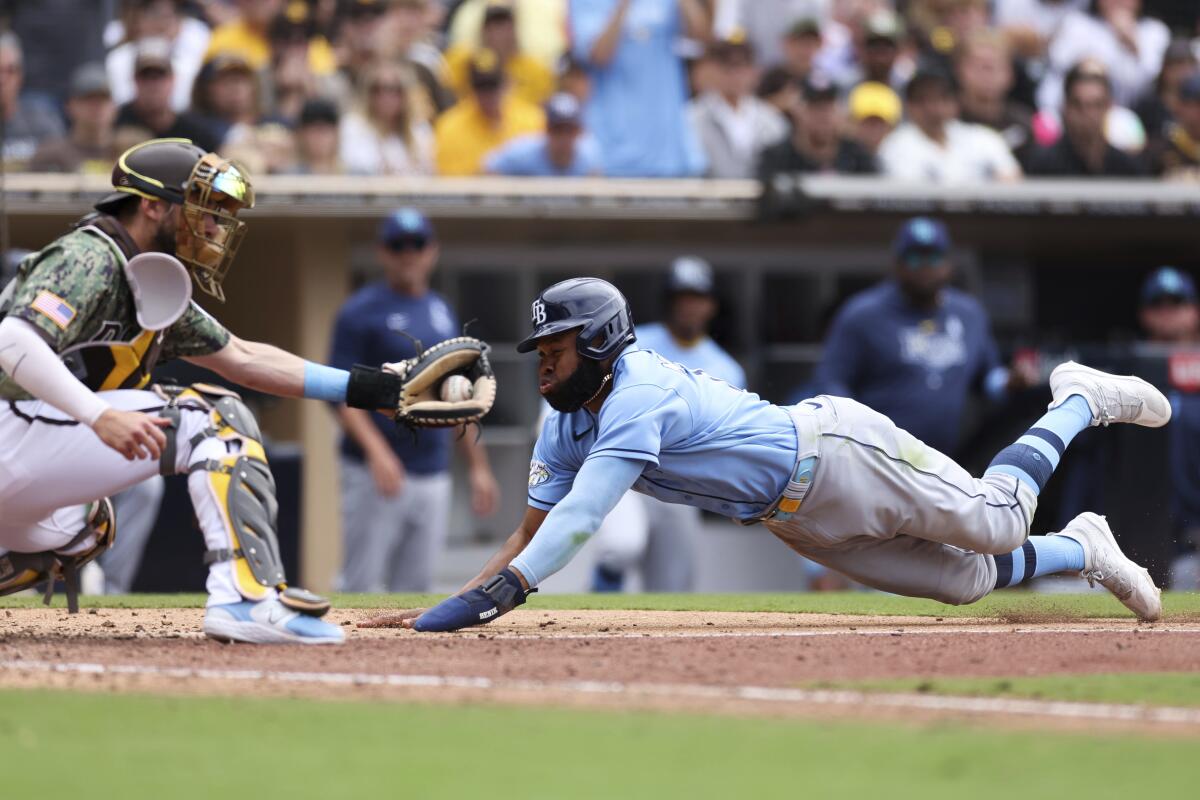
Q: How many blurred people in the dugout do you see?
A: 4